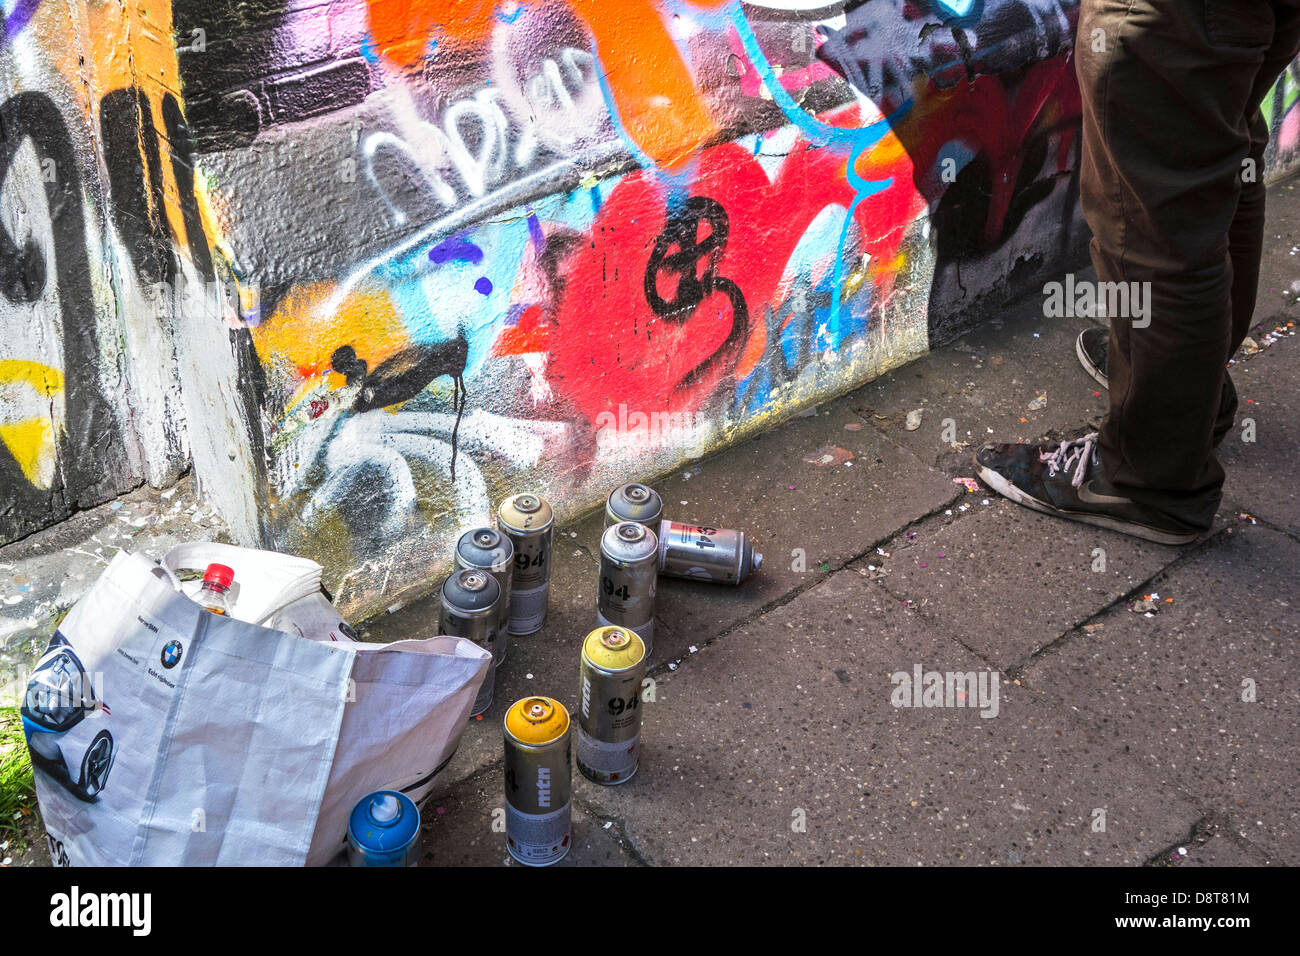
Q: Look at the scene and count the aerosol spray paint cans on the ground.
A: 9